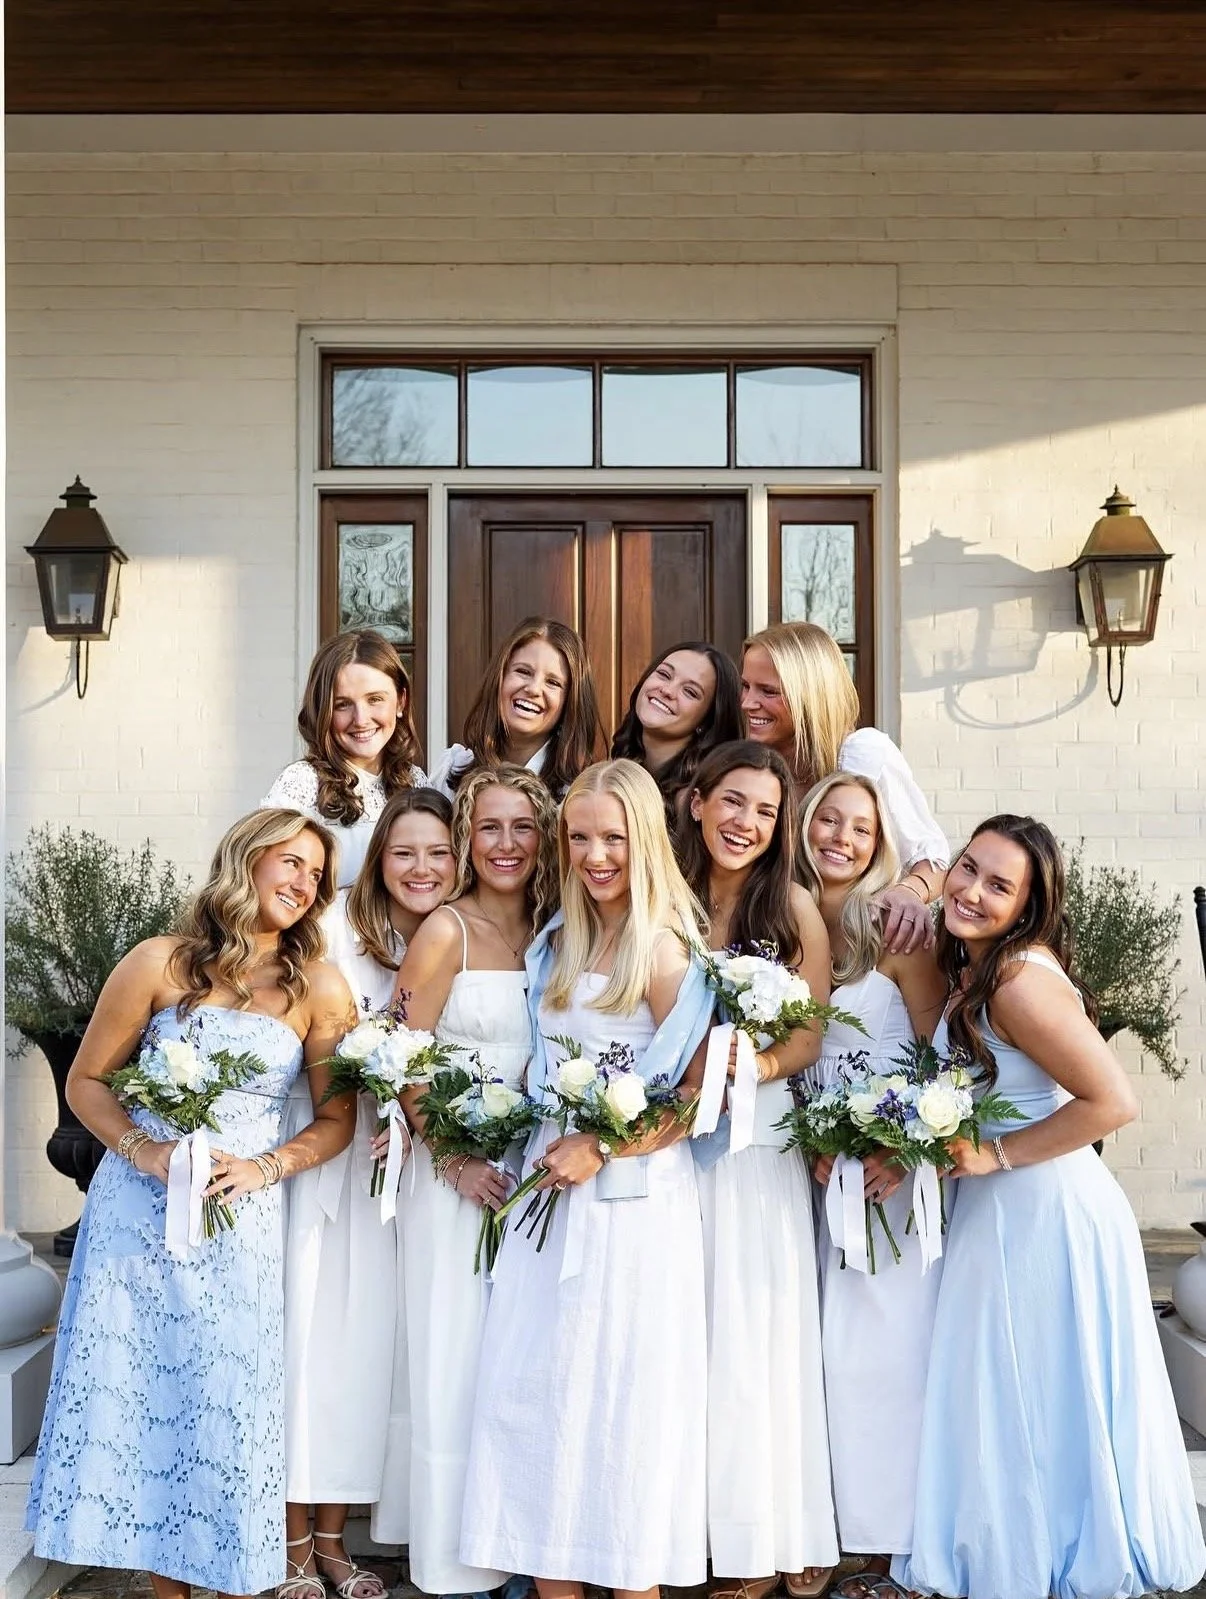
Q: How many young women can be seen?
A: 11